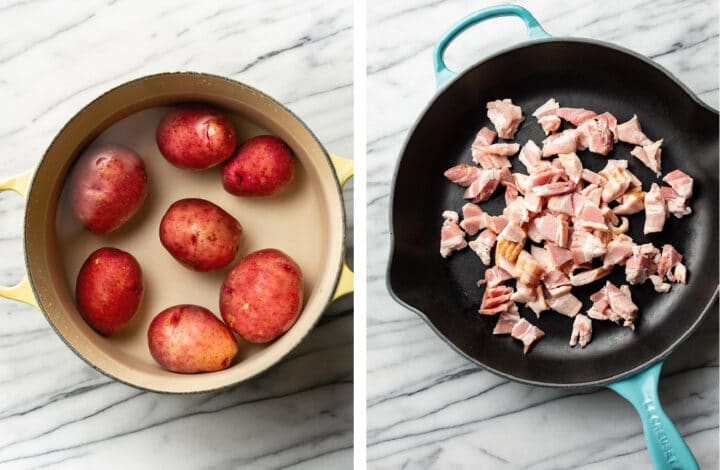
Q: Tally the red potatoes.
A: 7